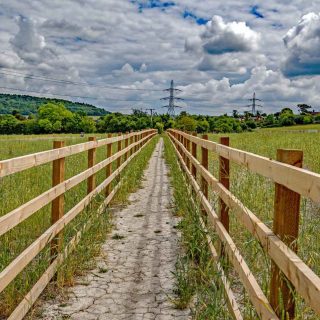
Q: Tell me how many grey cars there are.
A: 0